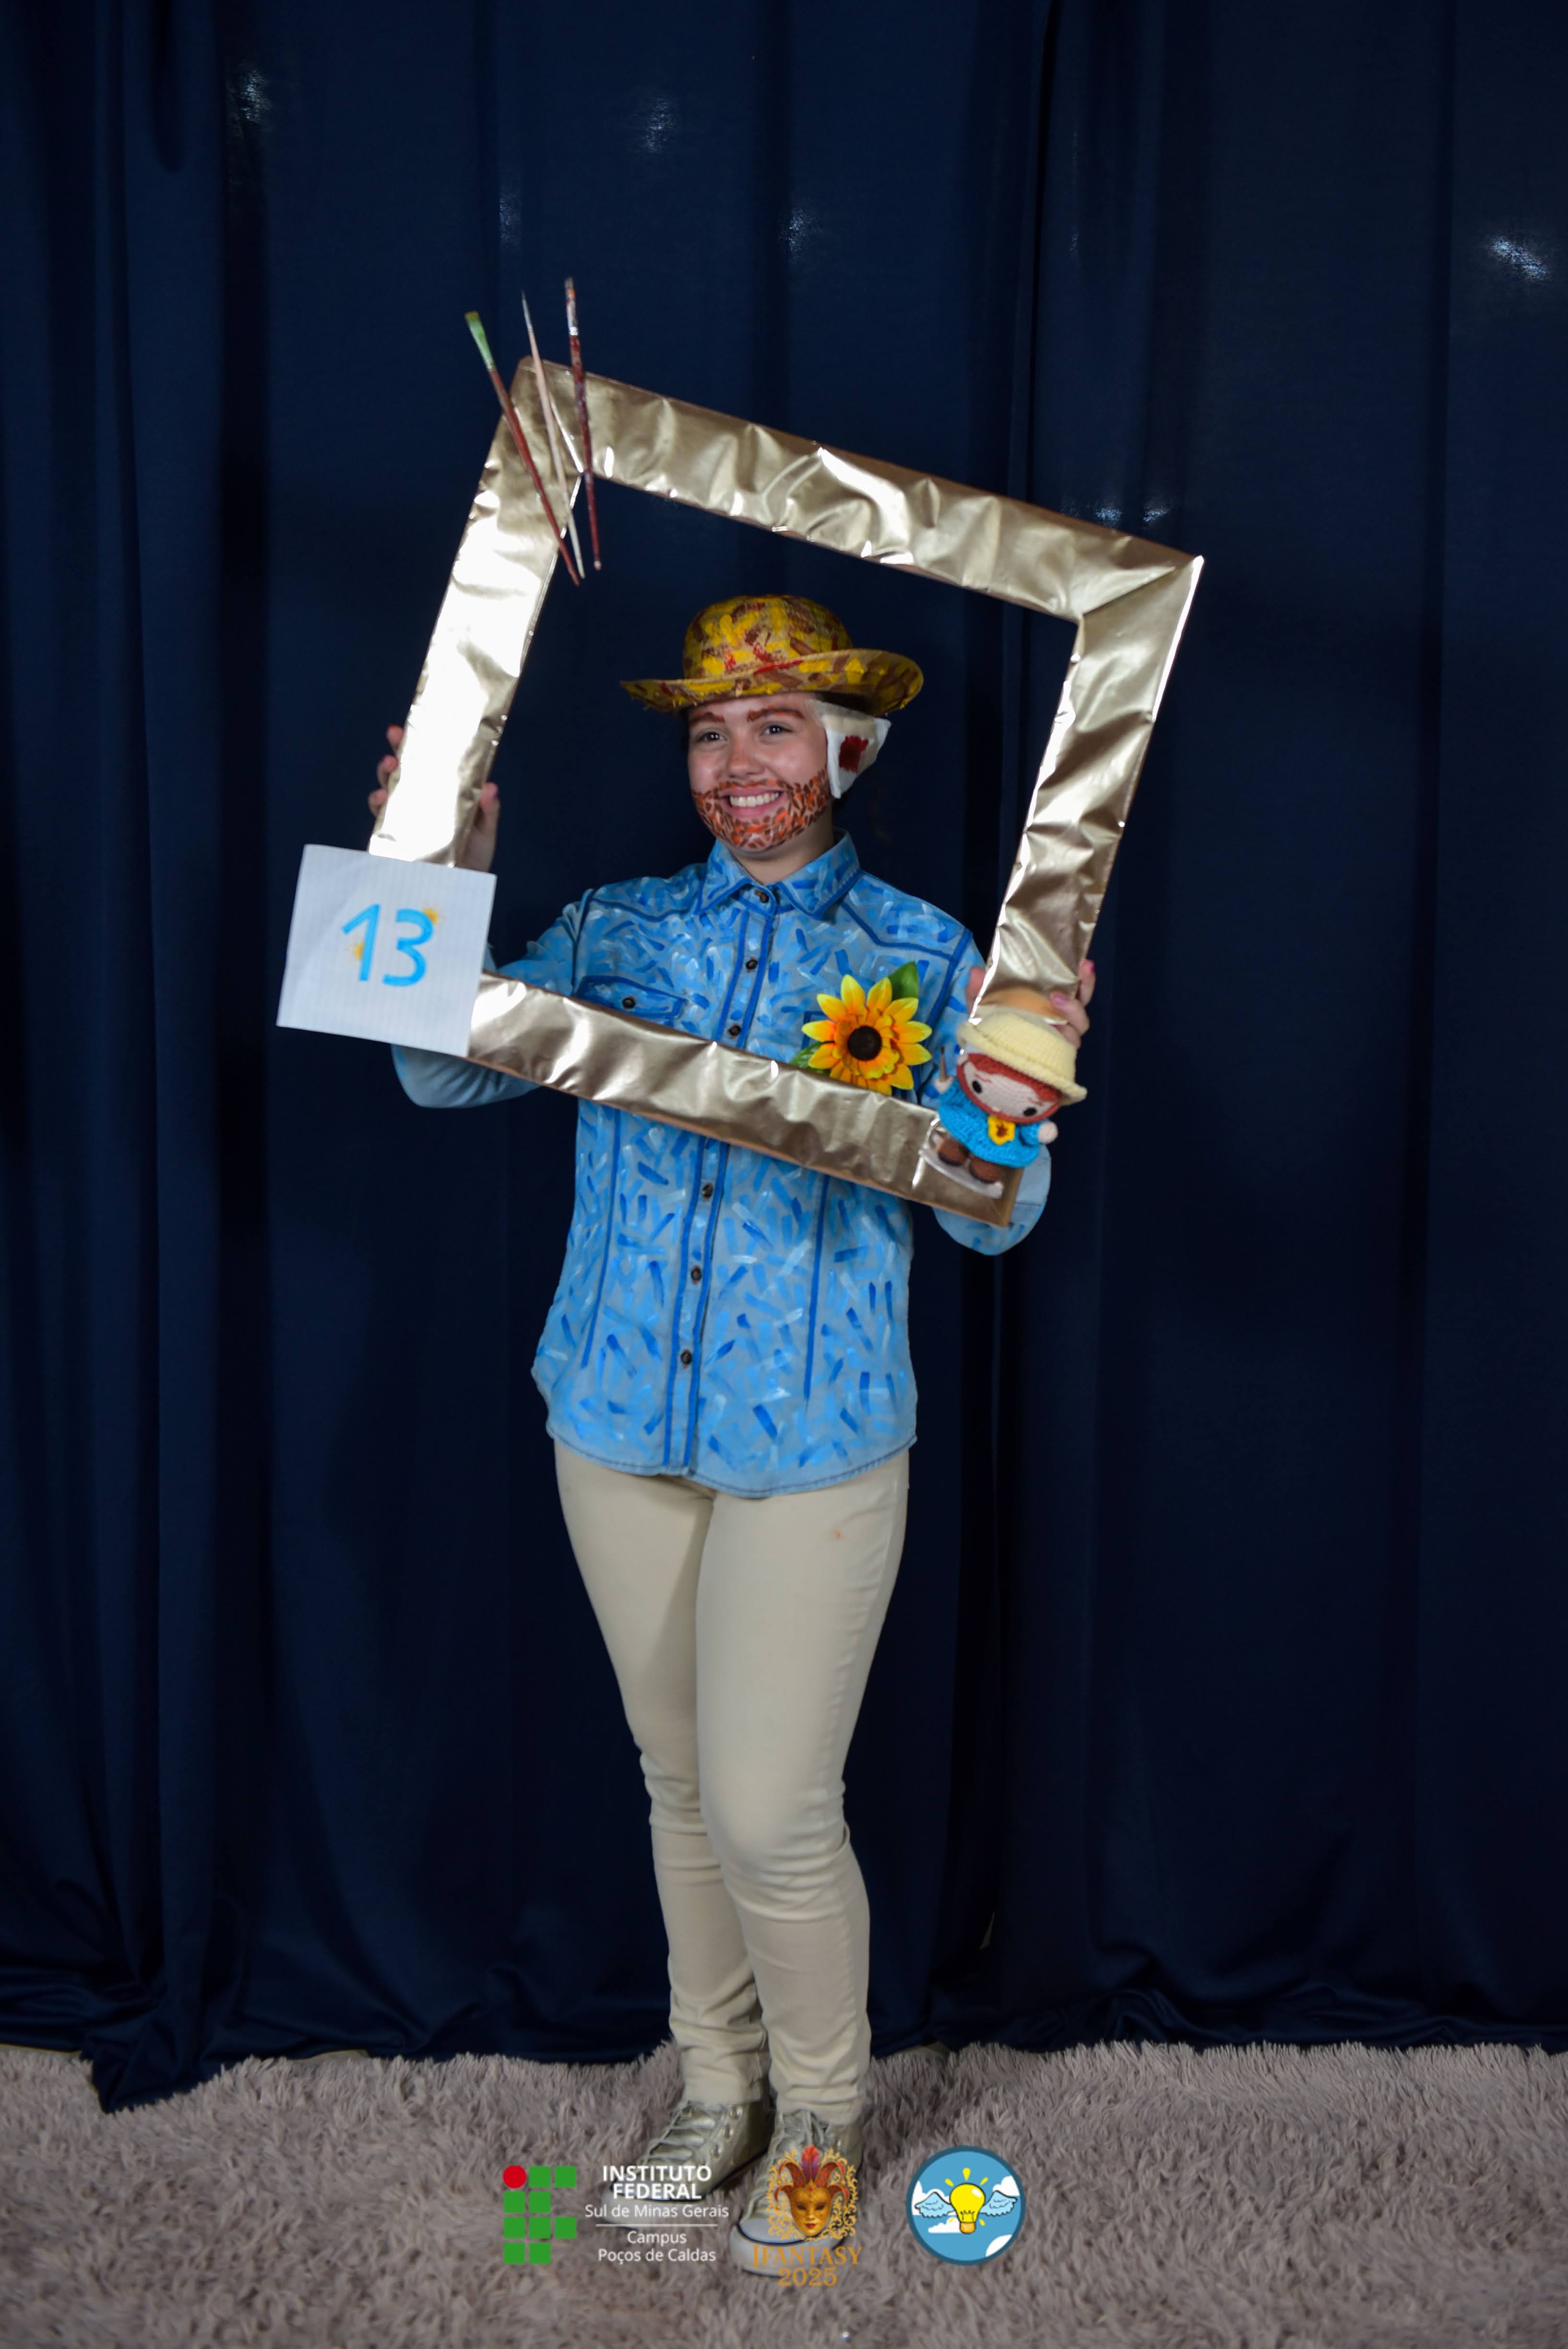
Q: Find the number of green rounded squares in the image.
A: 9